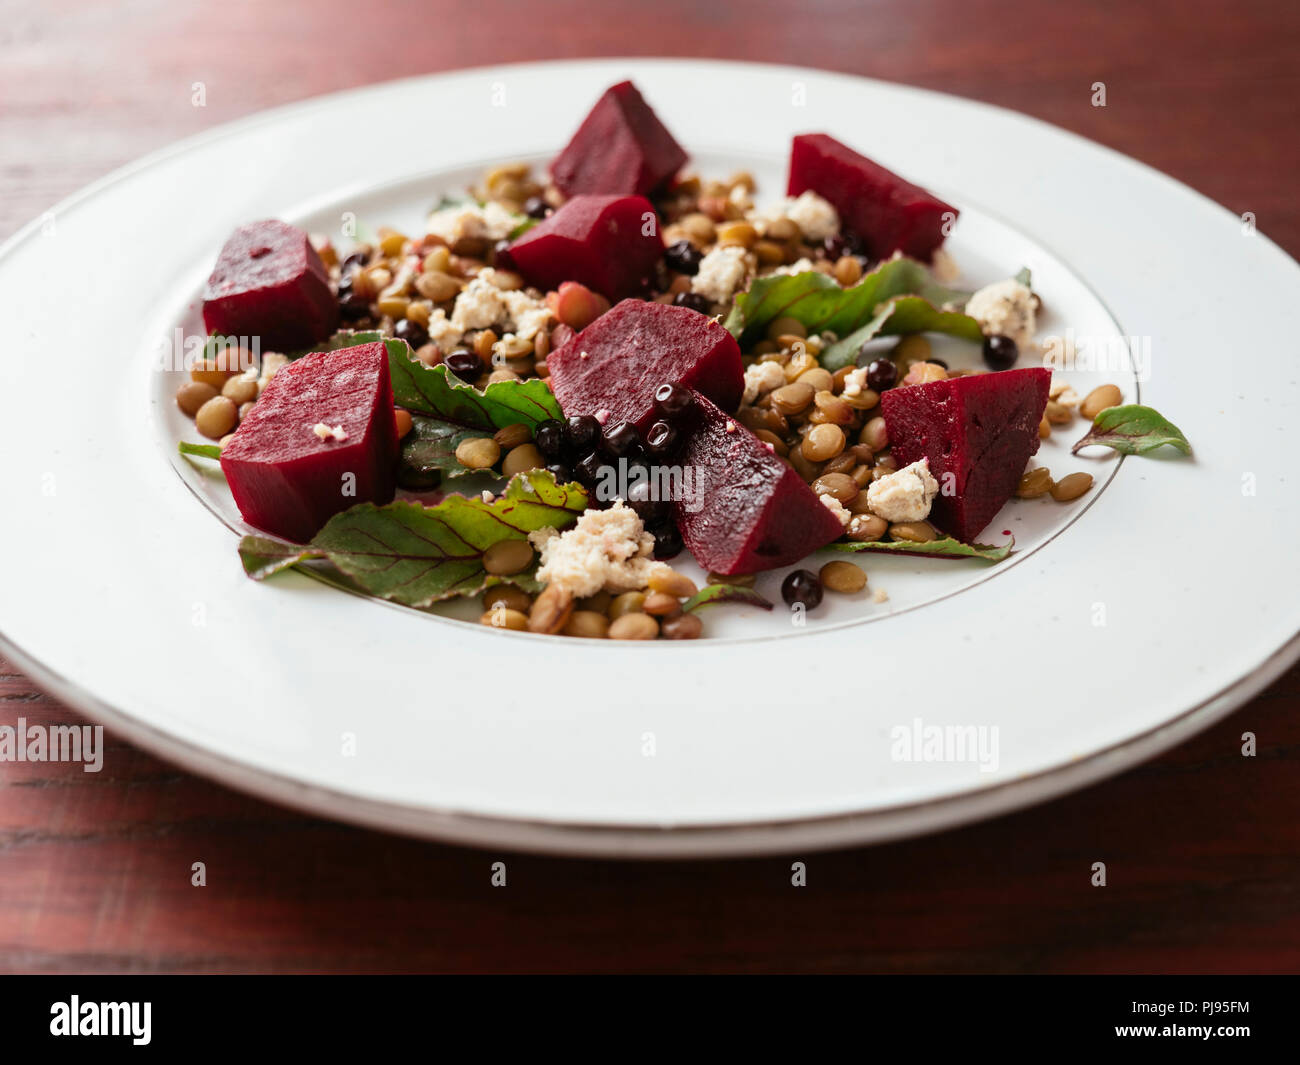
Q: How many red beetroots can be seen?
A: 8